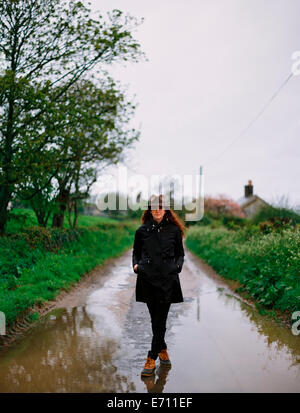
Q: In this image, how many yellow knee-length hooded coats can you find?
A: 0